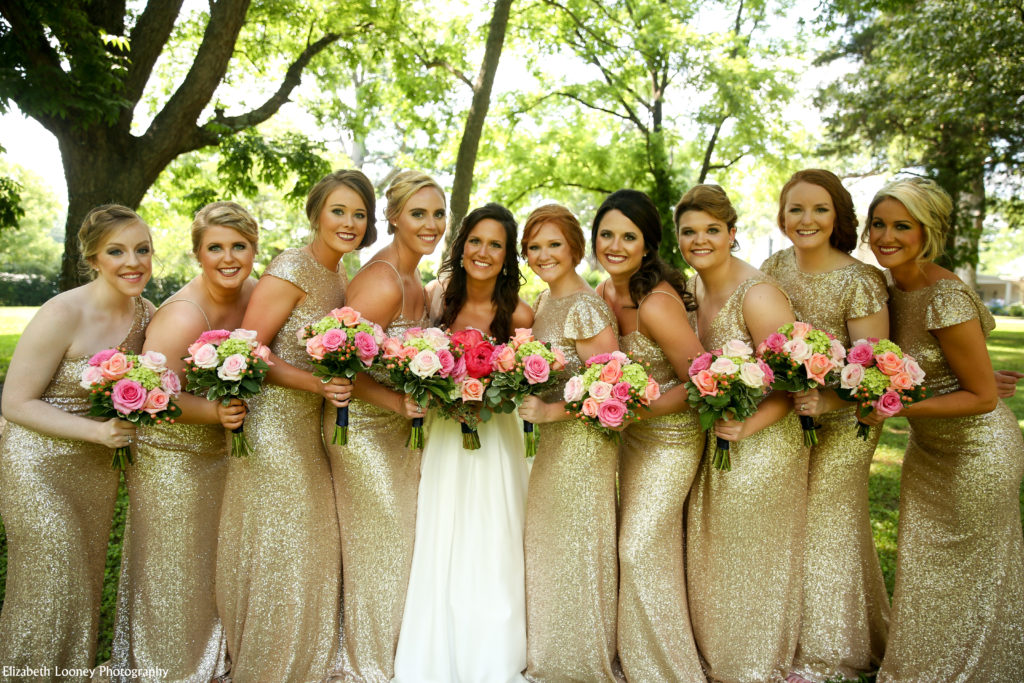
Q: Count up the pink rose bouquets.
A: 10